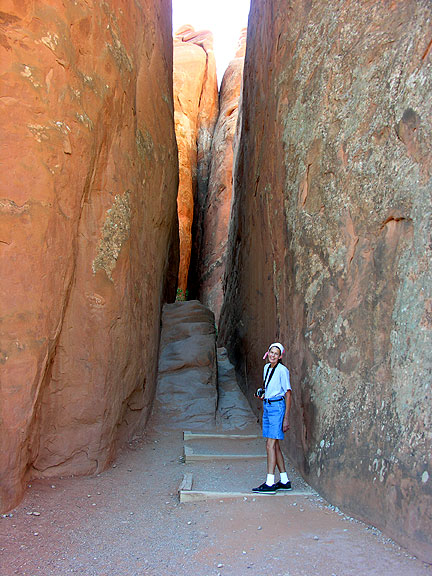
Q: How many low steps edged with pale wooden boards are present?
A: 3